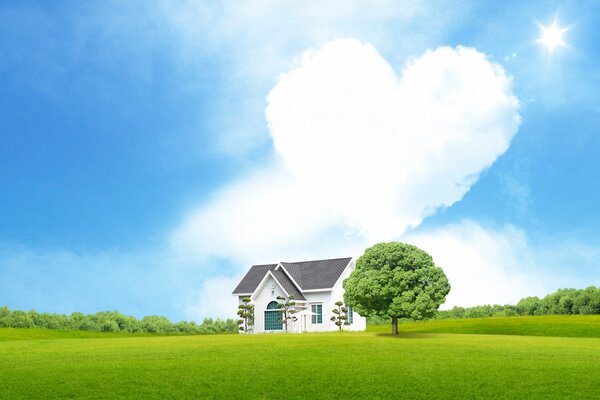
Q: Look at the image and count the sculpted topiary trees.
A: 3